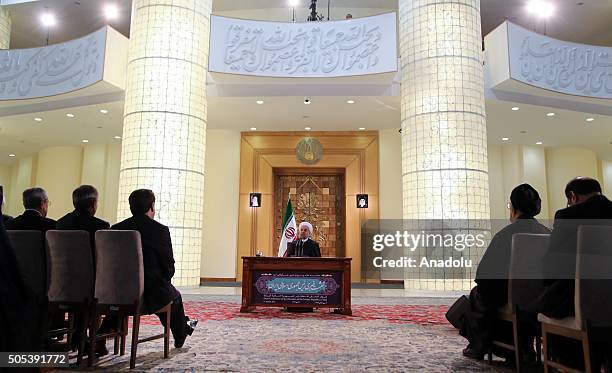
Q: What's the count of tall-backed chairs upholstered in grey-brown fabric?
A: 5